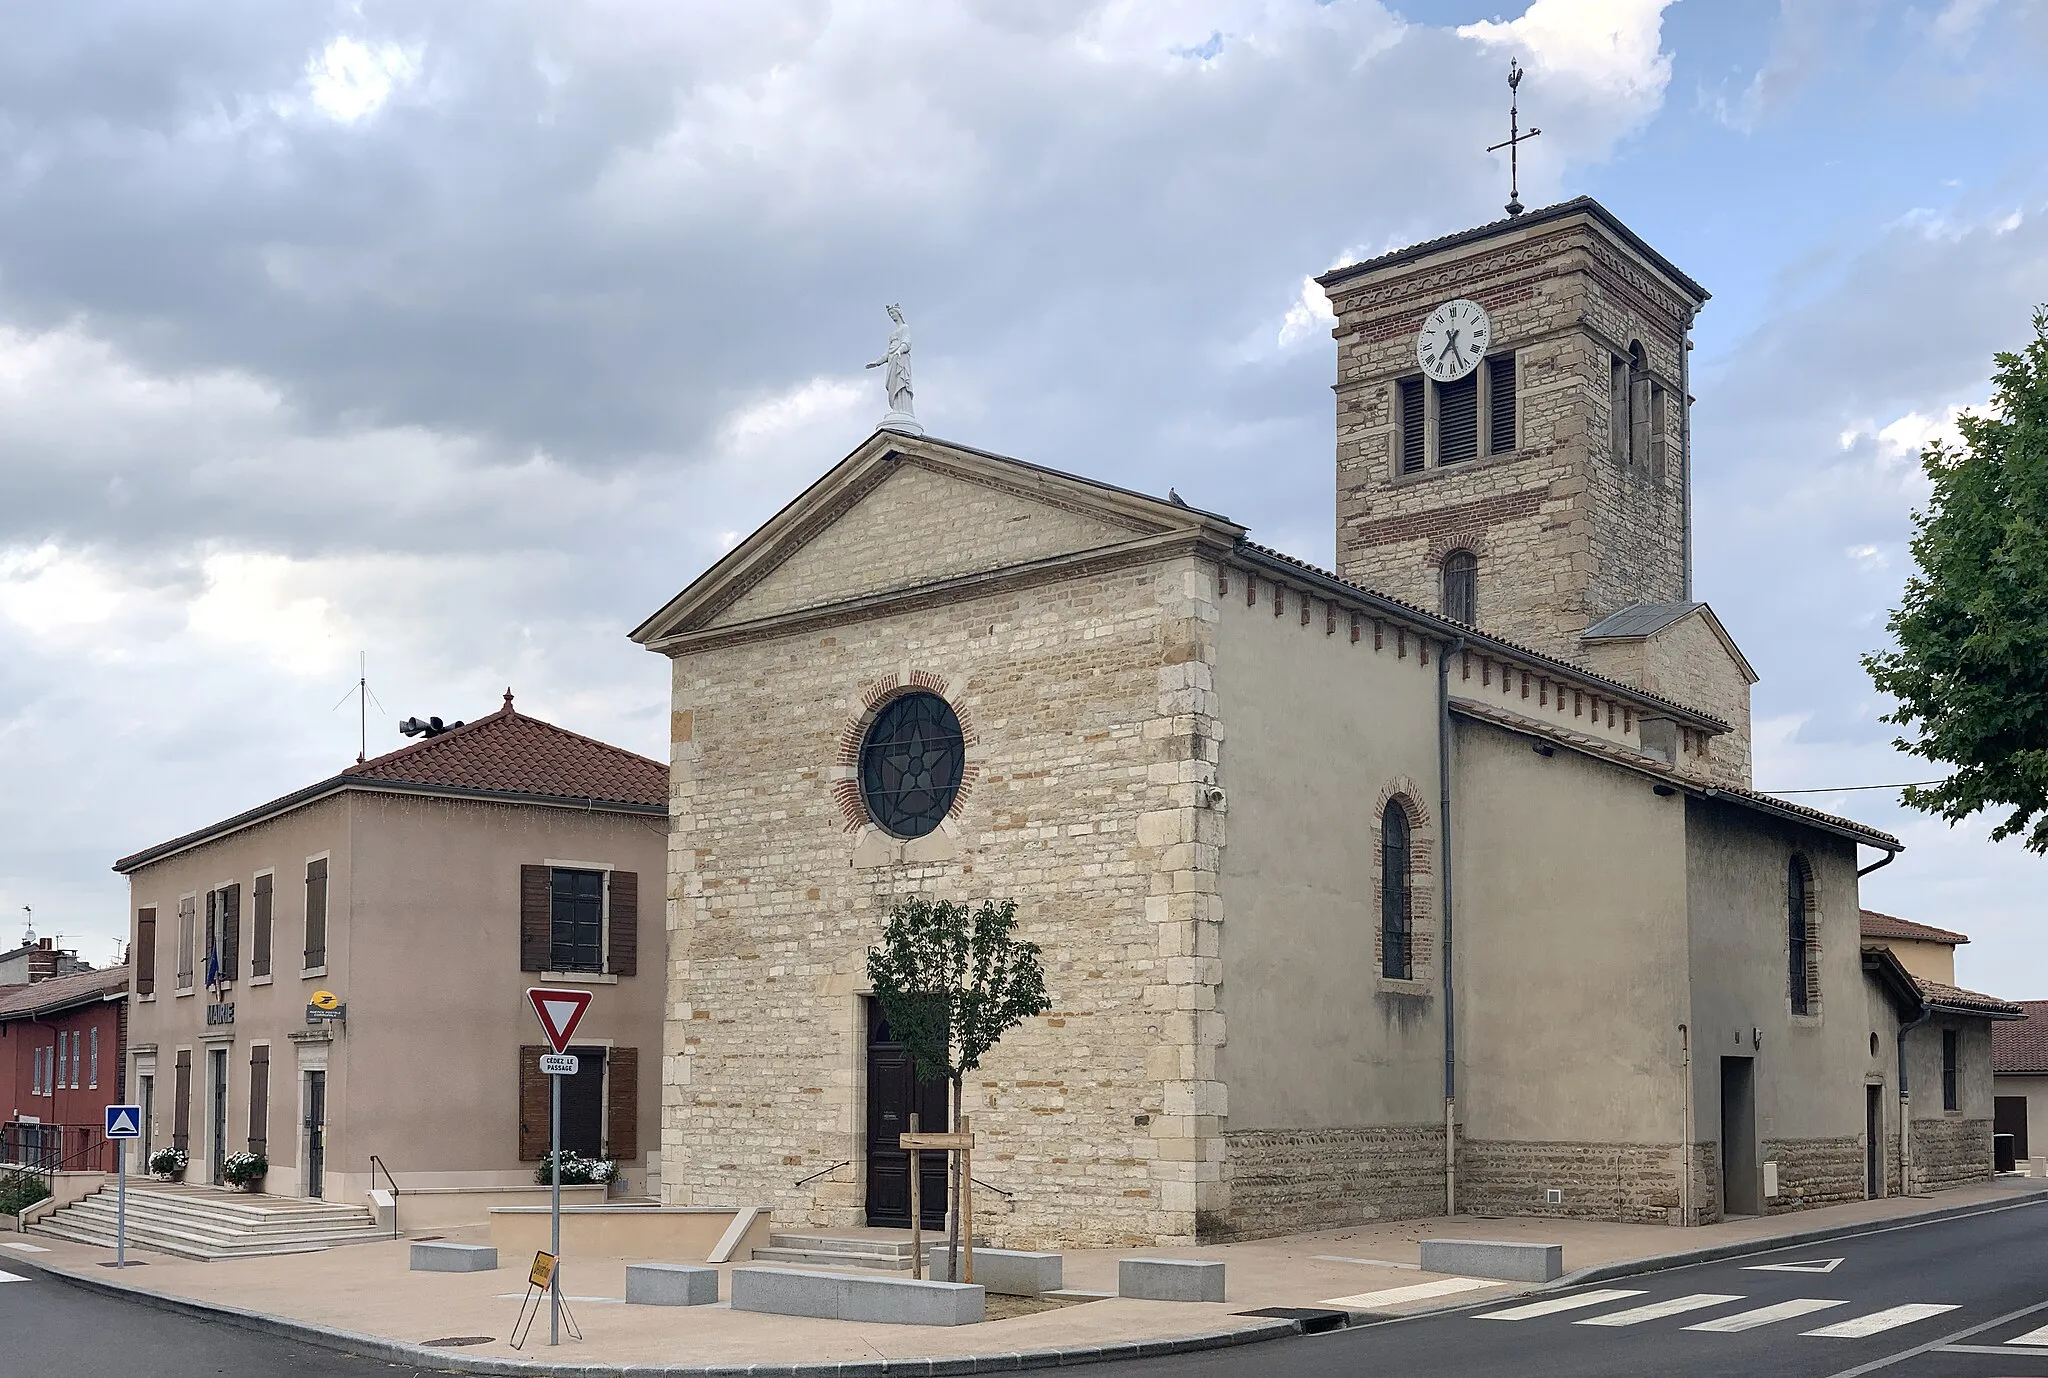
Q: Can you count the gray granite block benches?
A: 6